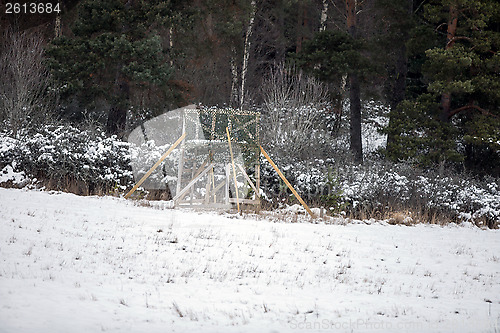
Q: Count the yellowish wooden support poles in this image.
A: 3